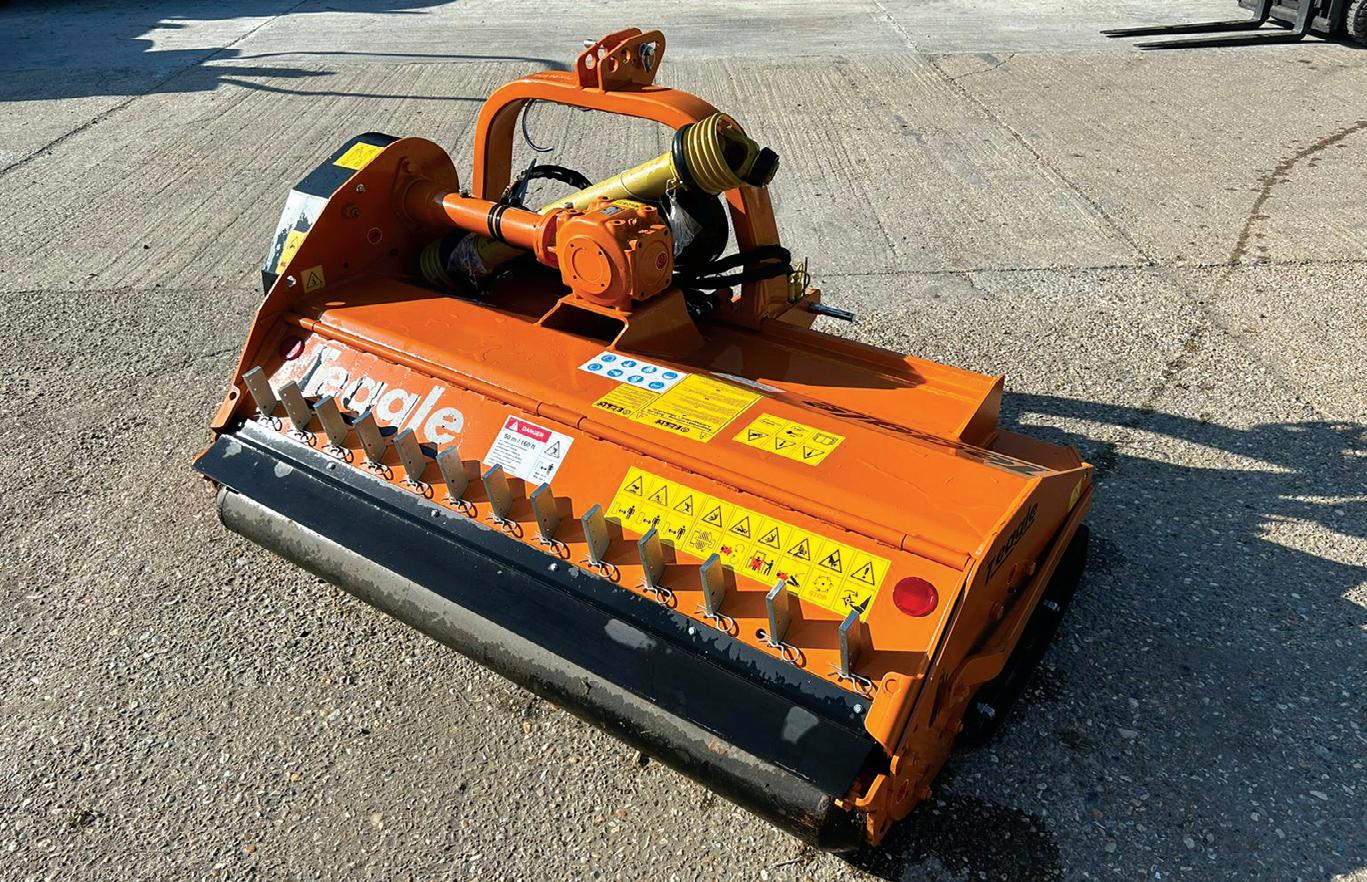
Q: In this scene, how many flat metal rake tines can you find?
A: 13